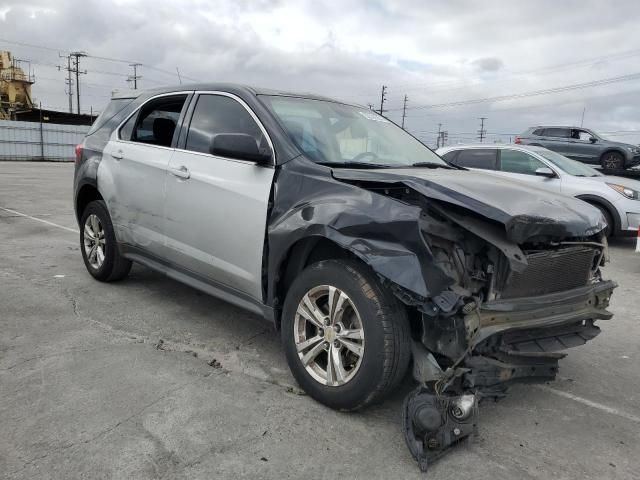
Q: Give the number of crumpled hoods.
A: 1